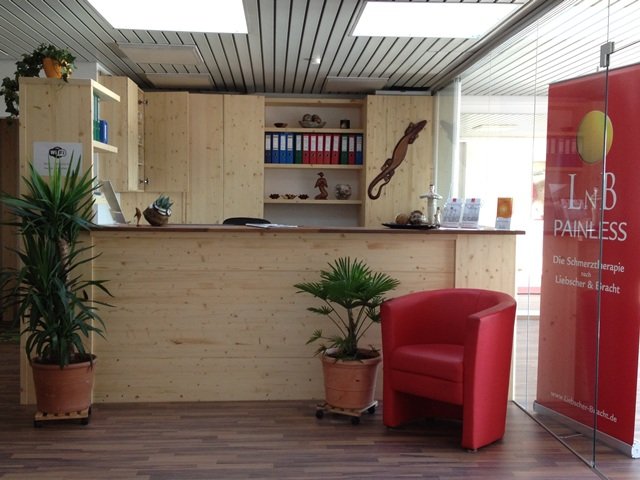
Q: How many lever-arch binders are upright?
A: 13